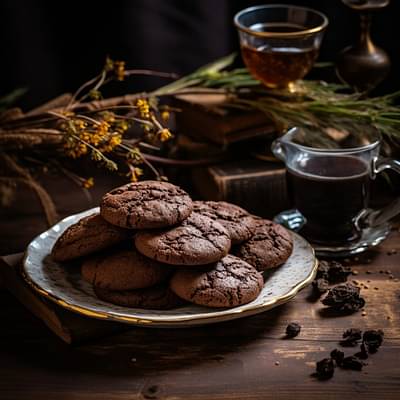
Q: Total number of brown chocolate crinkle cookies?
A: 8